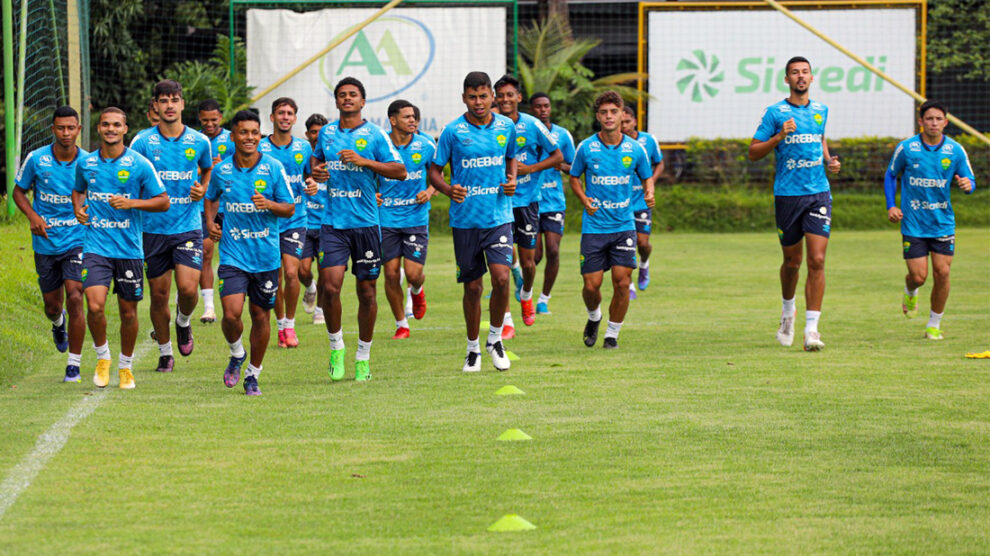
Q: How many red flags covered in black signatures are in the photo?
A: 0